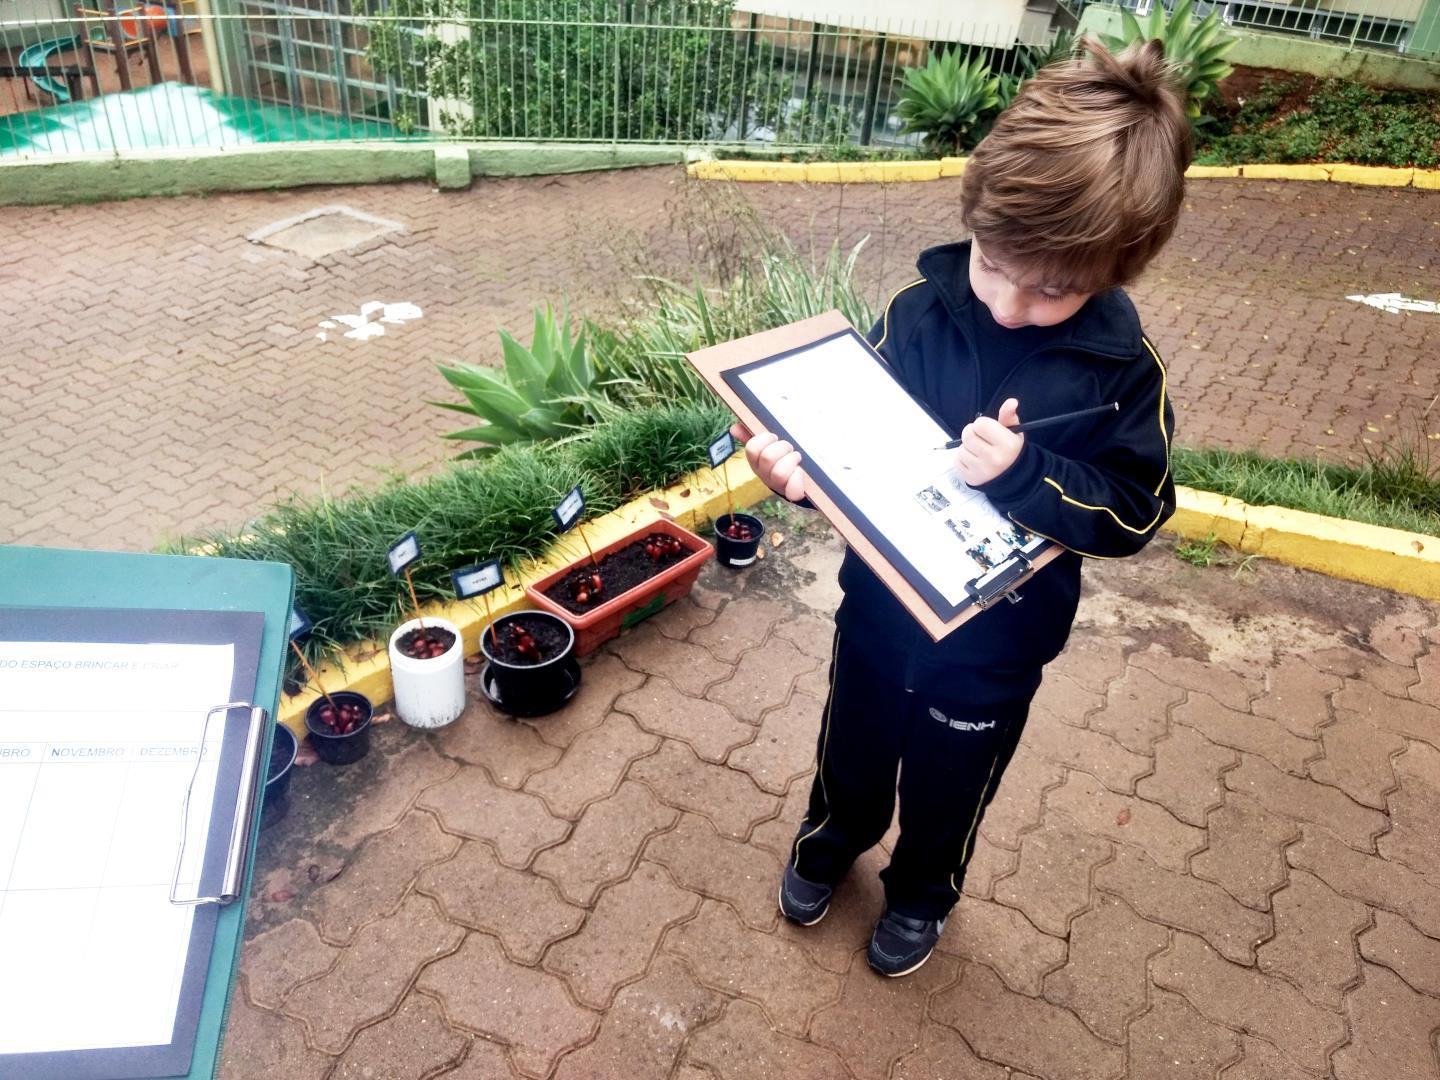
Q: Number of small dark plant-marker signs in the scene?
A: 5